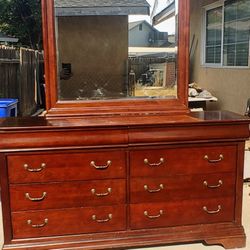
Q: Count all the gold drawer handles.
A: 12